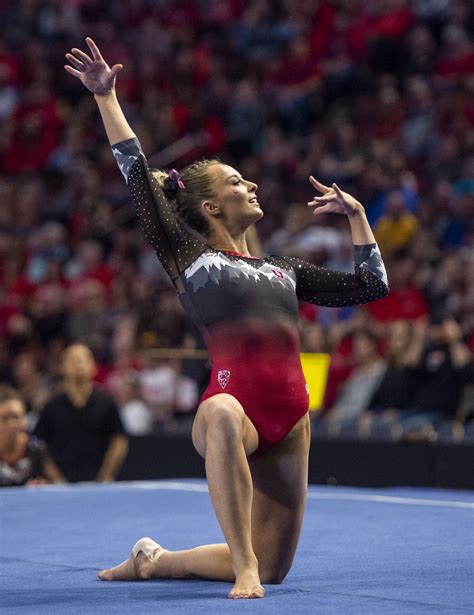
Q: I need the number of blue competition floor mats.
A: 1